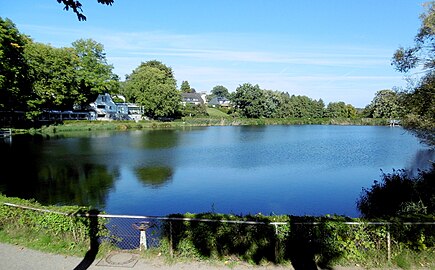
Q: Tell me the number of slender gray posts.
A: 3